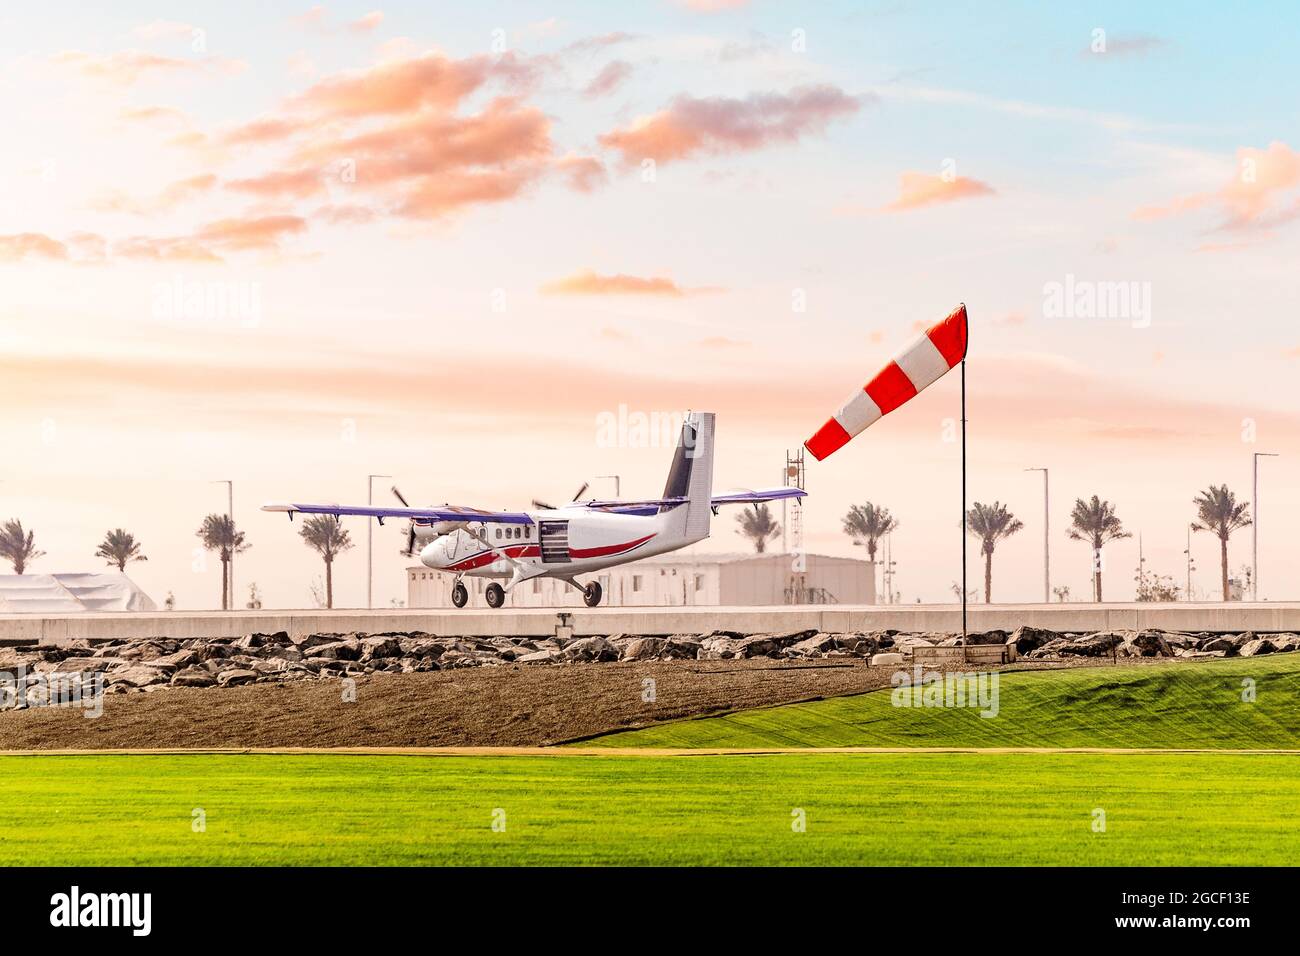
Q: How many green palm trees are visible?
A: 9